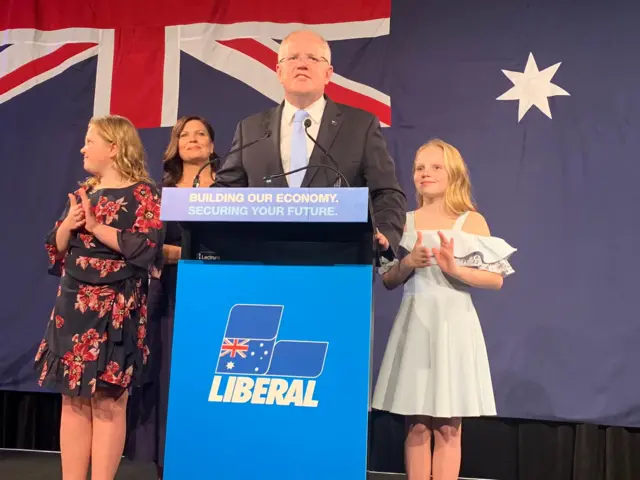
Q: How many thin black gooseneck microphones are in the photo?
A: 2